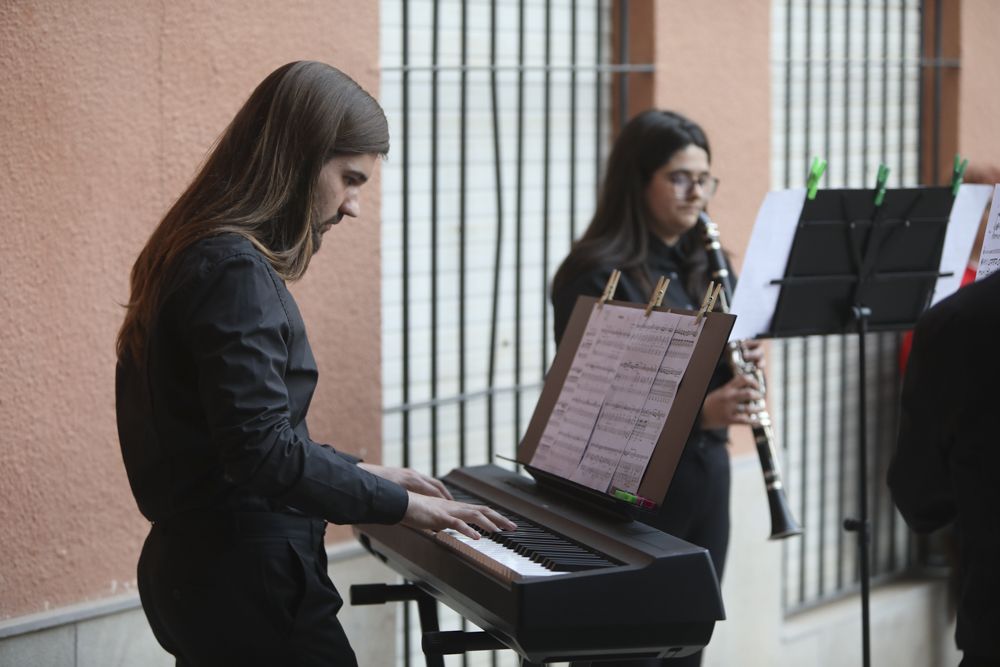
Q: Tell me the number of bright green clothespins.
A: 3